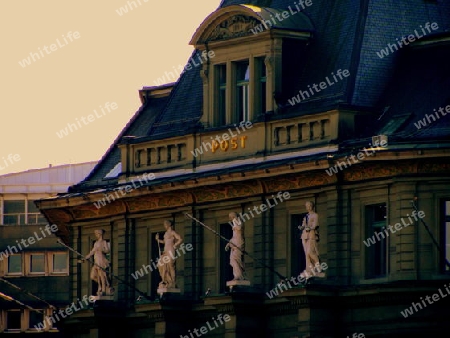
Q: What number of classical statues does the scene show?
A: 4